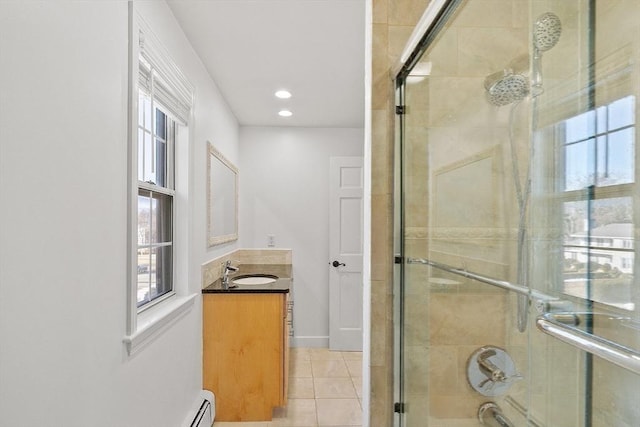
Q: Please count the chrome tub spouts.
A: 1